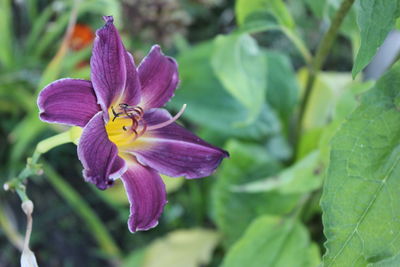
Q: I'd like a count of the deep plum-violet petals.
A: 6